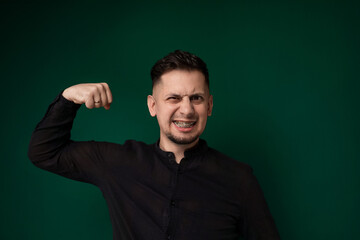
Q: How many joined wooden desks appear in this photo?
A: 0